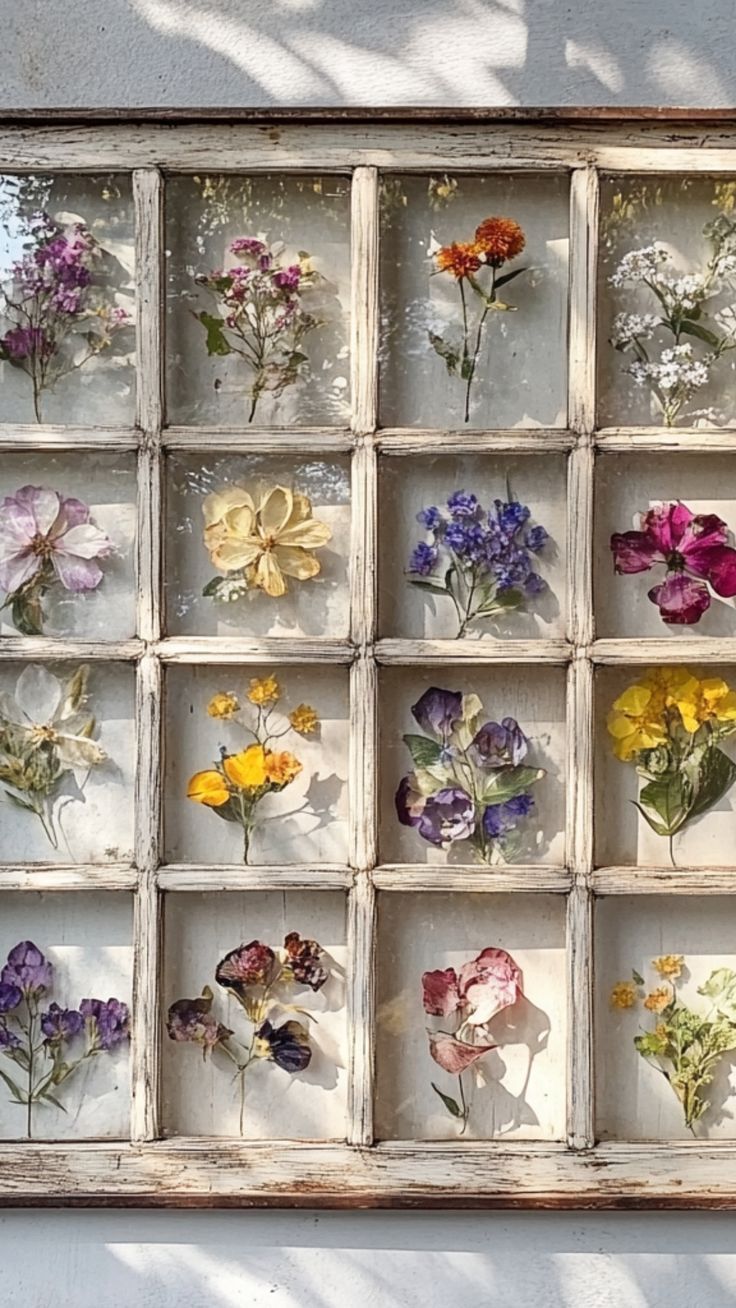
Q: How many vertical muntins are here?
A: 3